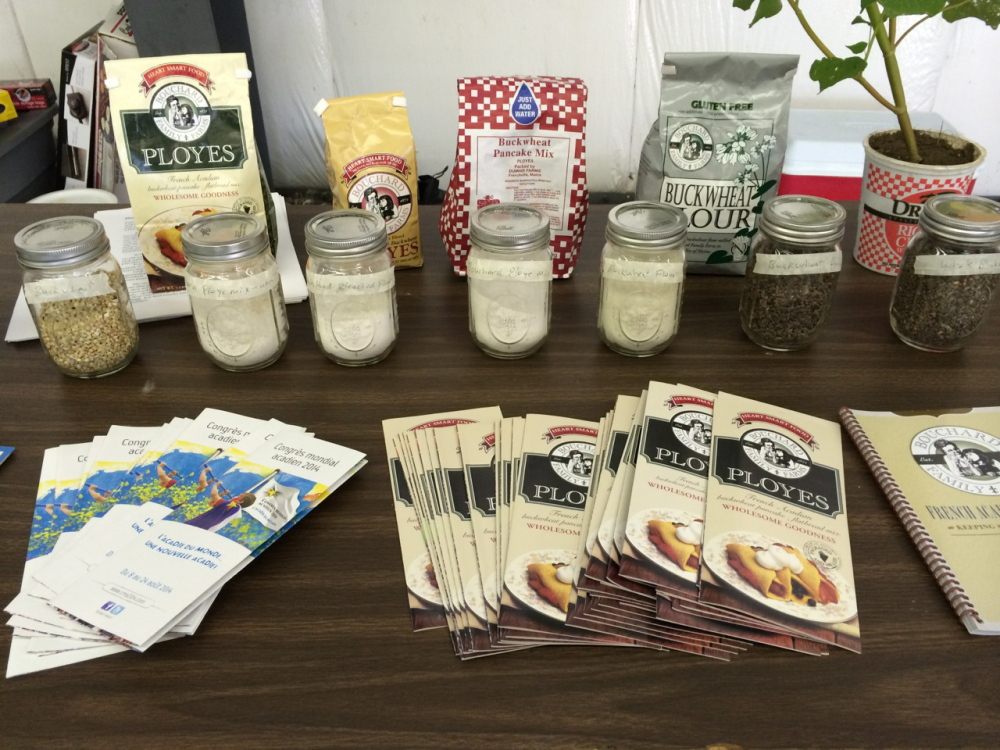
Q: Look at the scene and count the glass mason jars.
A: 7